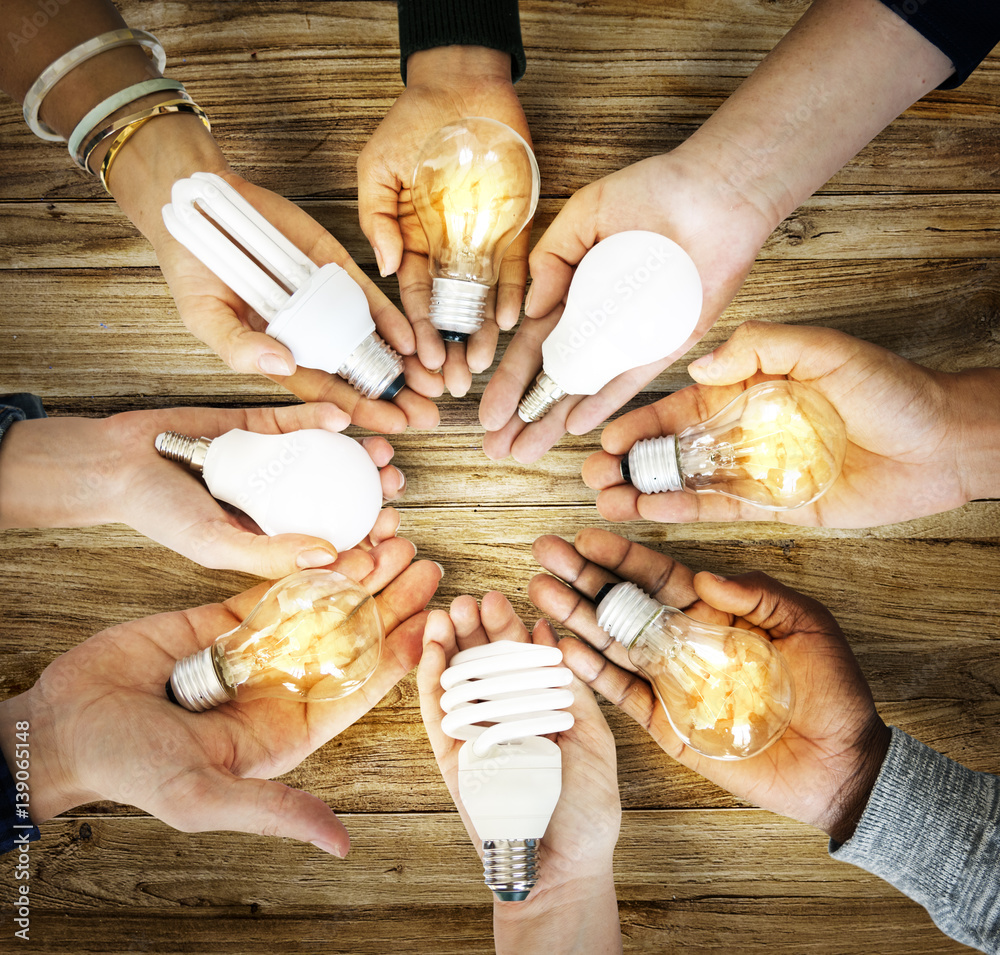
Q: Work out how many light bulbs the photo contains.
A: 8